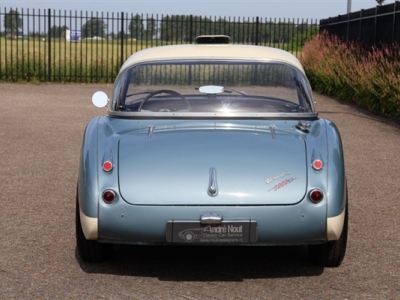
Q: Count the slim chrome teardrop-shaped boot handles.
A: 1